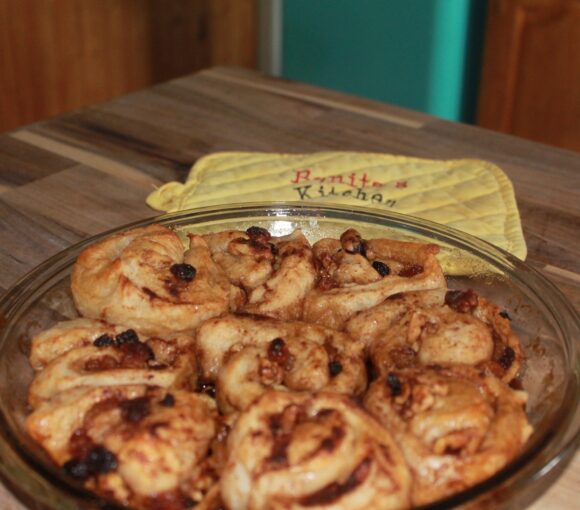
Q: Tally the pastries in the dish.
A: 9